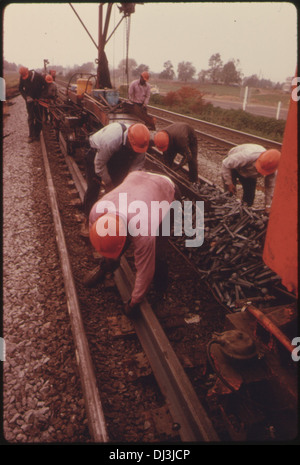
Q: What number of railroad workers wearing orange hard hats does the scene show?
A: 7